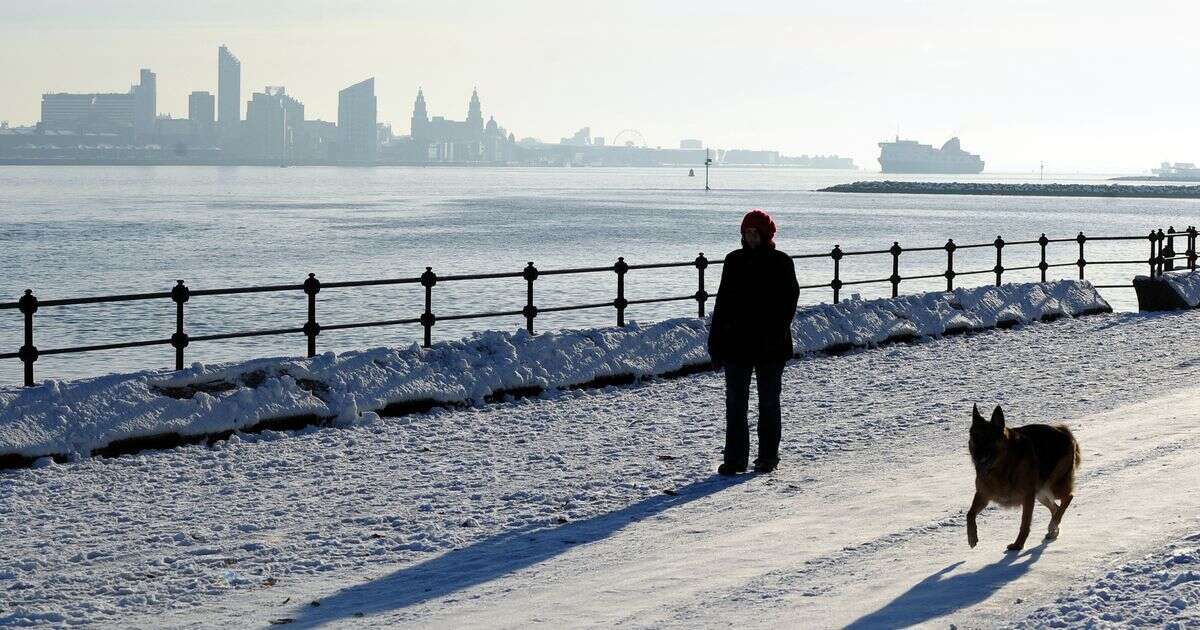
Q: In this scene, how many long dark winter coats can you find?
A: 1